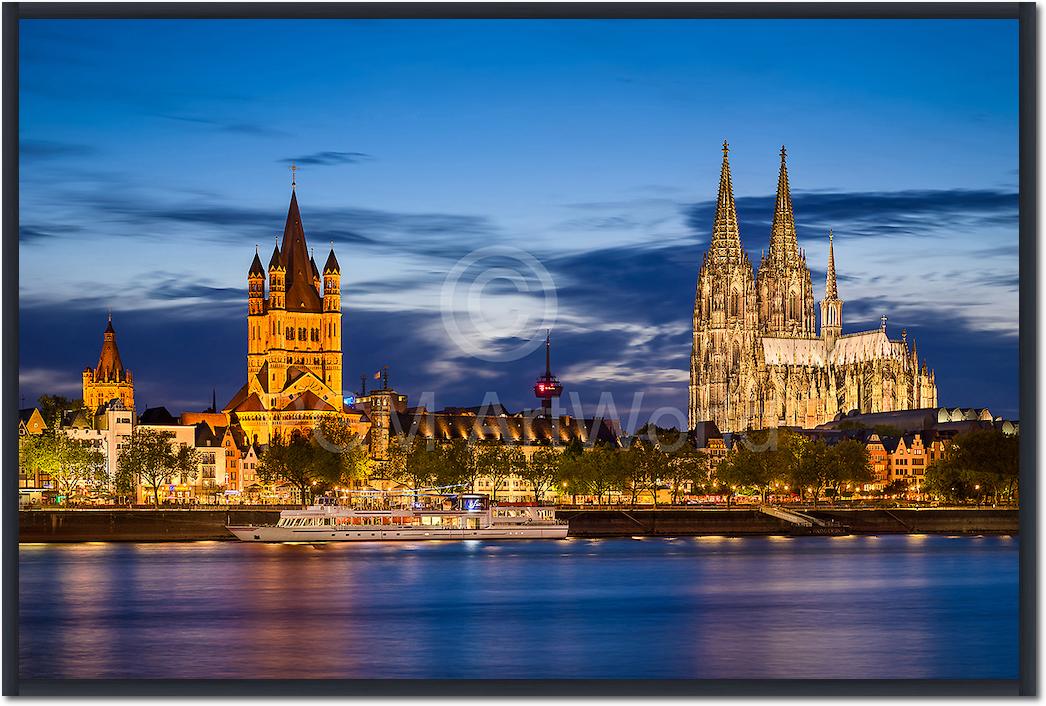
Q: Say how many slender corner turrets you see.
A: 4